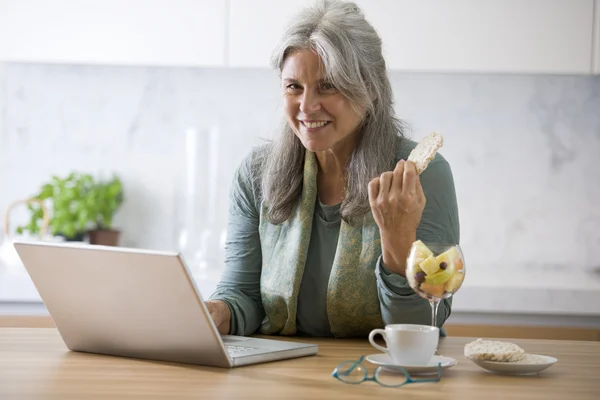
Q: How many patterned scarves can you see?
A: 1